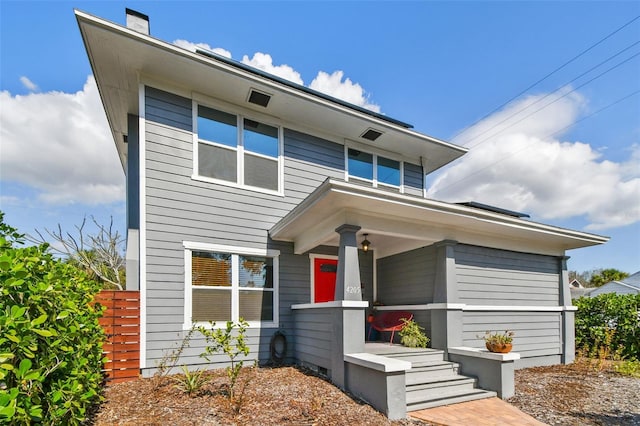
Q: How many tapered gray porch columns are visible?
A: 3